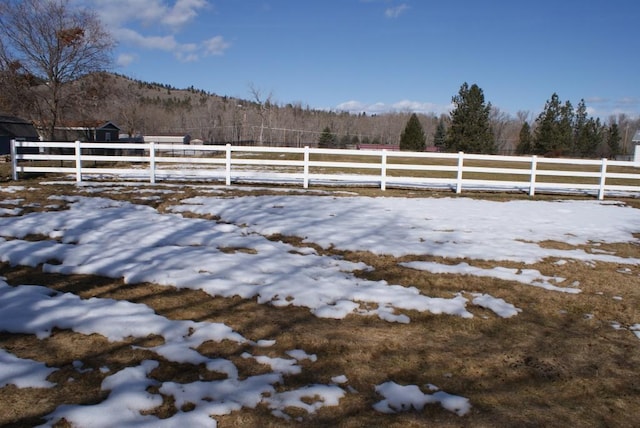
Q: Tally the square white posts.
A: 9